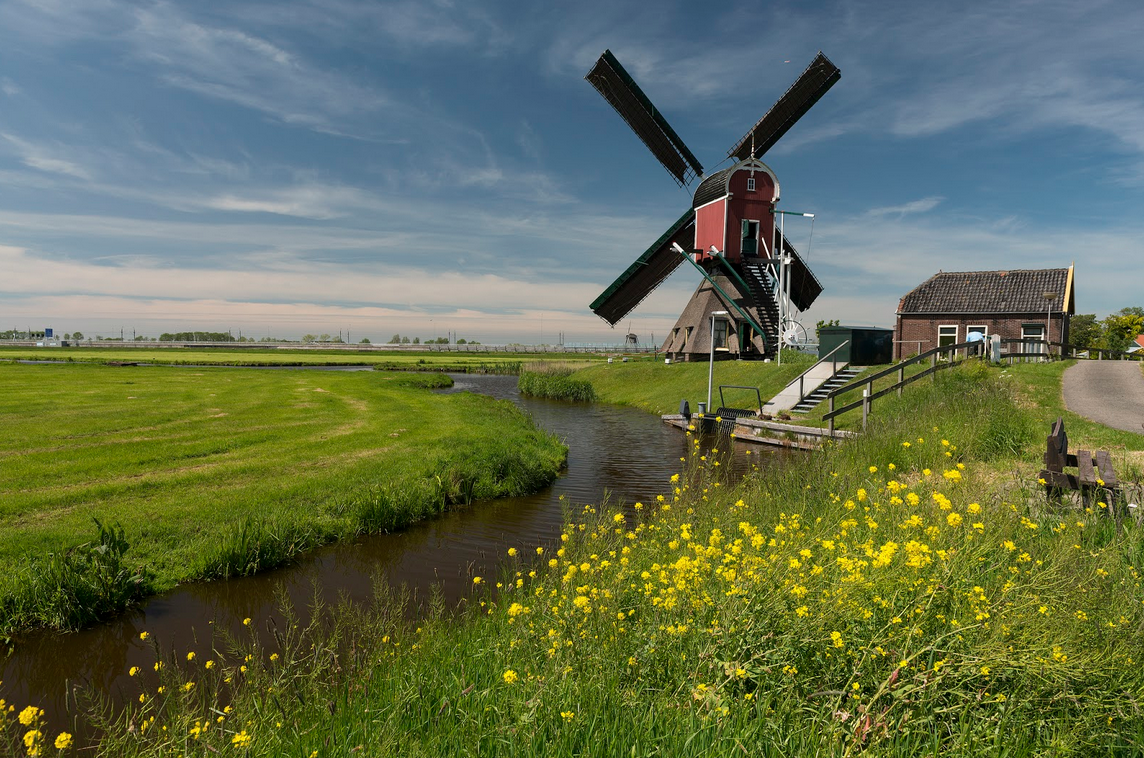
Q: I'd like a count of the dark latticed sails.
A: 4